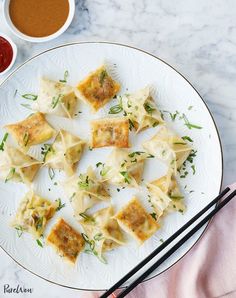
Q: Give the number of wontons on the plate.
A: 15